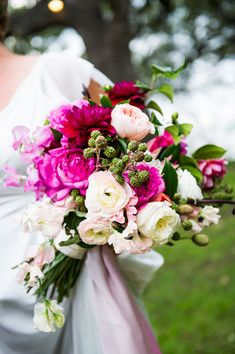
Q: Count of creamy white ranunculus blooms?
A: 3